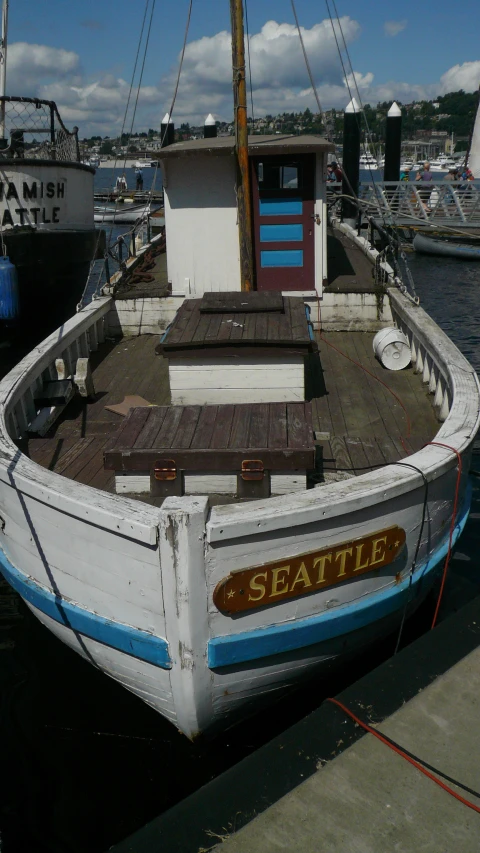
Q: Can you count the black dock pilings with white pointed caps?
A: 4